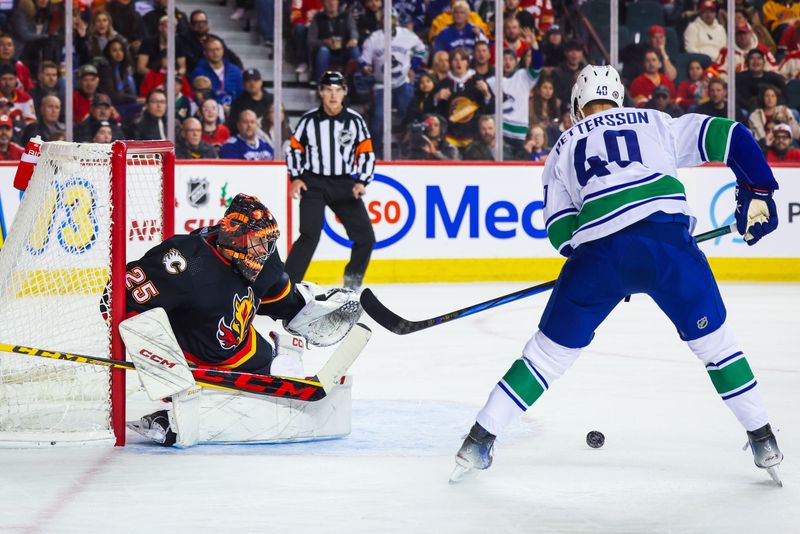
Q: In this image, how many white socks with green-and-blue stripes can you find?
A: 2